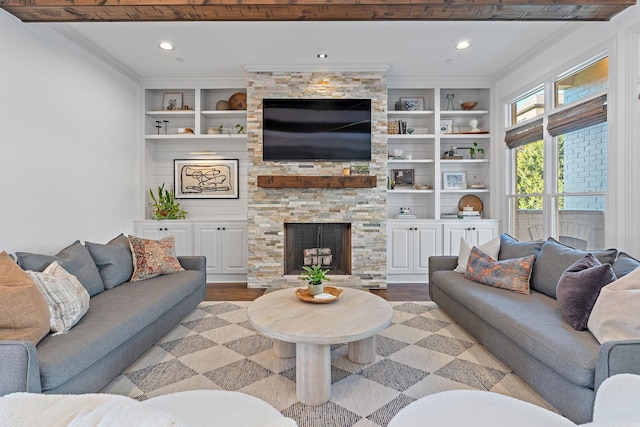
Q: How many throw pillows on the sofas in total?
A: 7